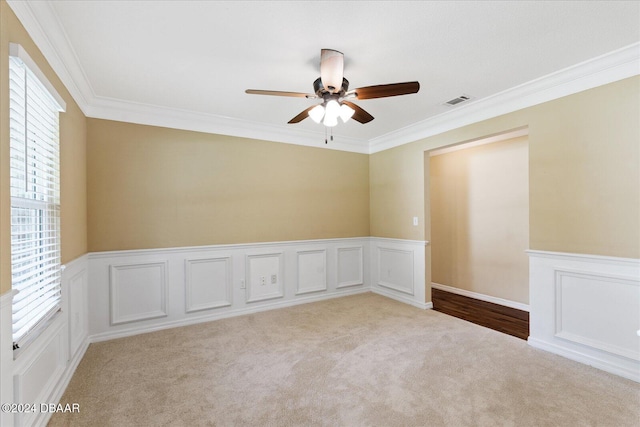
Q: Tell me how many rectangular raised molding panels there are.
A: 9